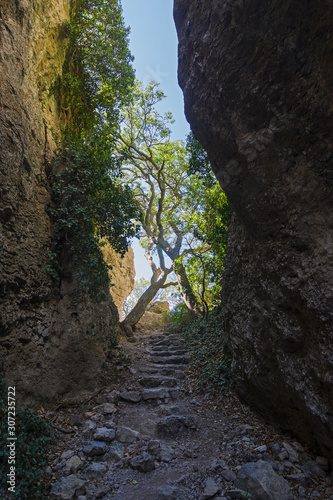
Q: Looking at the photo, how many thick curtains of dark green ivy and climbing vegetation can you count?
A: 1